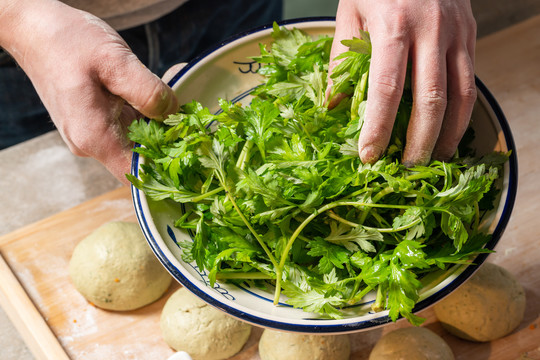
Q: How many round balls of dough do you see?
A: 5